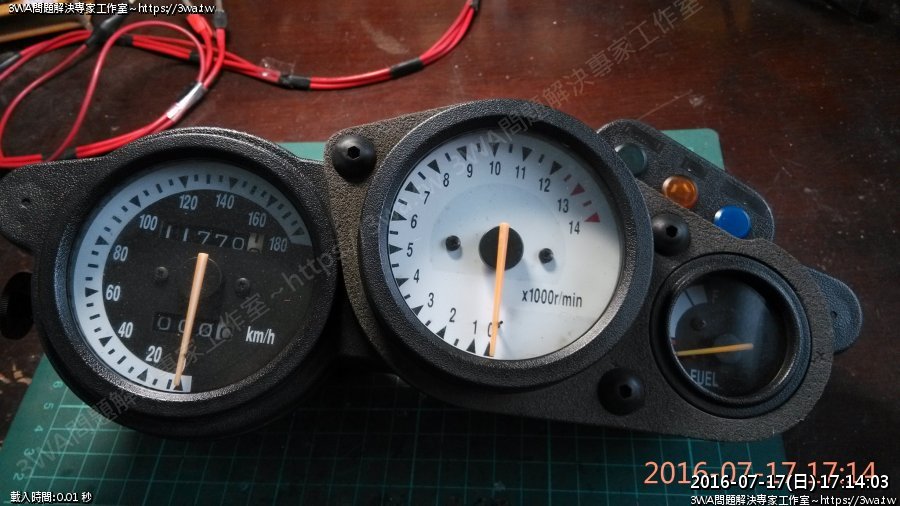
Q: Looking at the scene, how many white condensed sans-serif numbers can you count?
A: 9